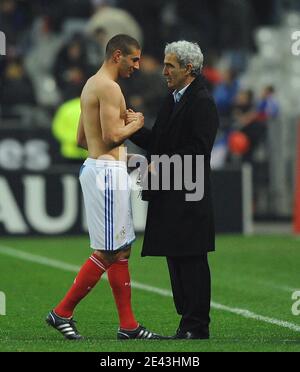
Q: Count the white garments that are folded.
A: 0